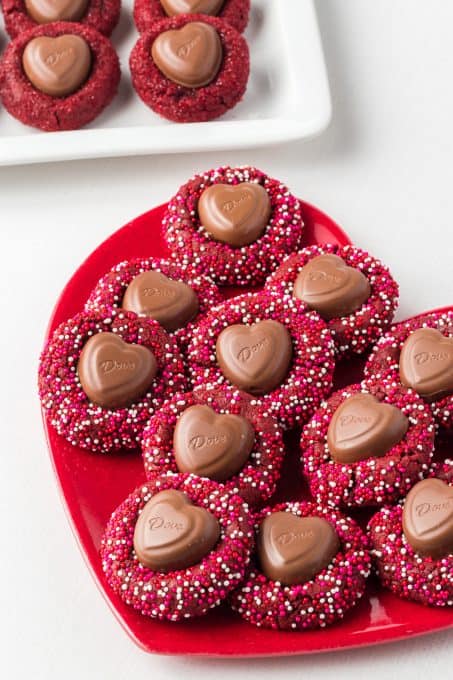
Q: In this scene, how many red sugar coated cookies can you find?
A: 4